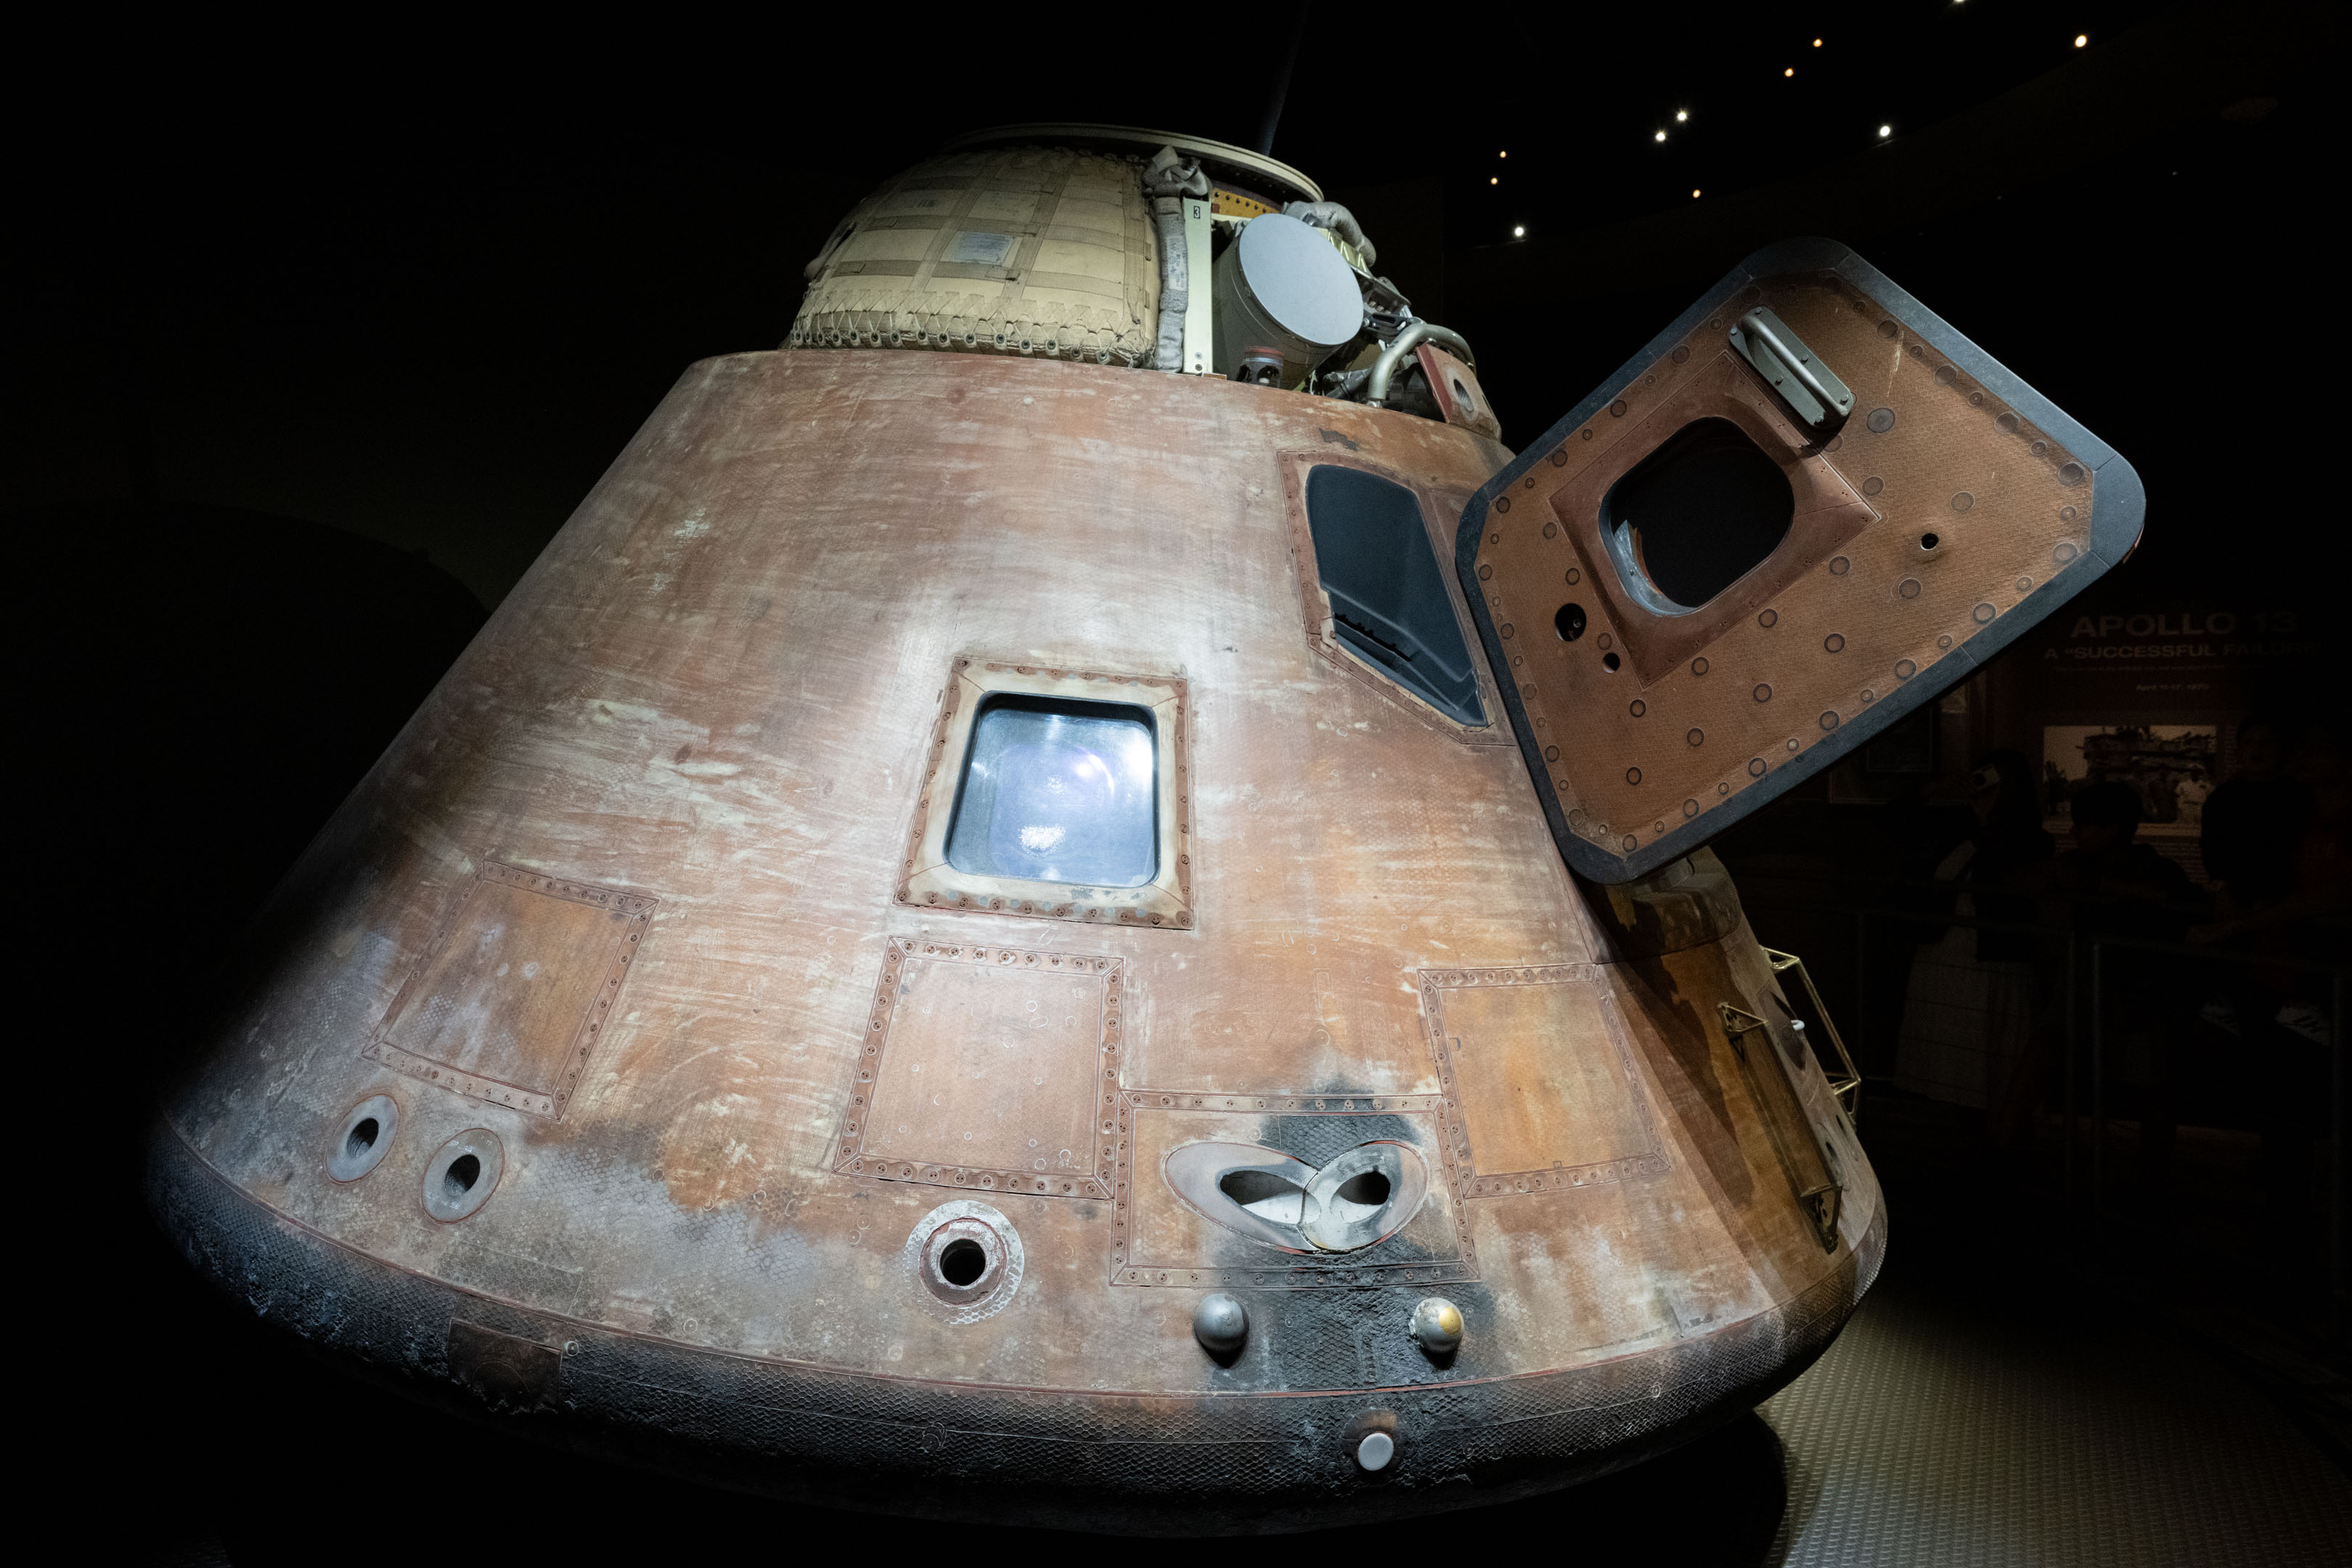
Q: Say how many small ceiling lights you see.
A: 11